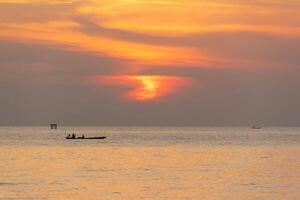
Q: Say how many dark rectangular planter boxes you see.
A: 0